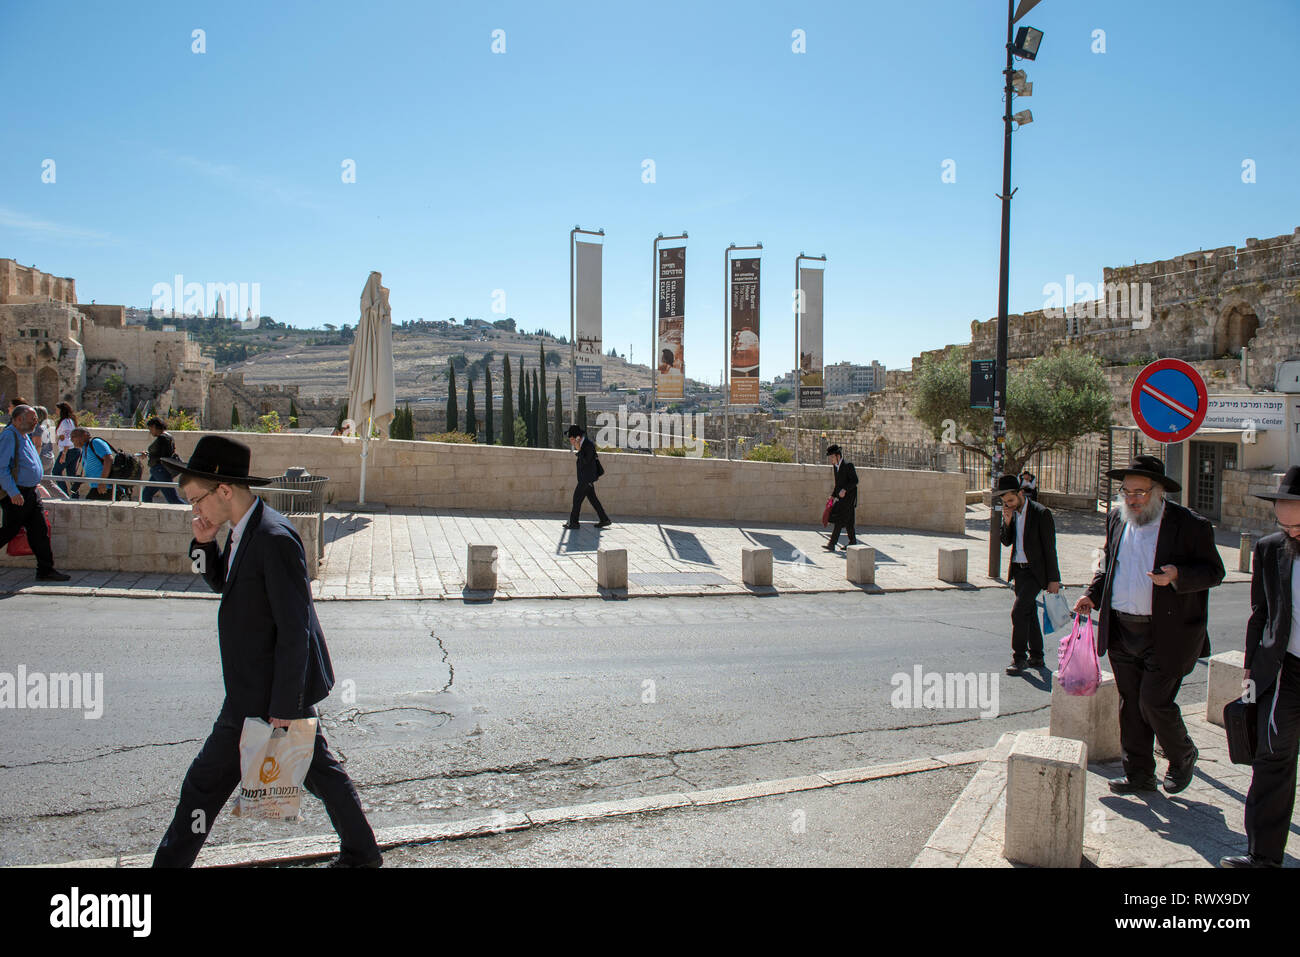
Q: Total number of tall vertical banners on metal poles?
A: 4